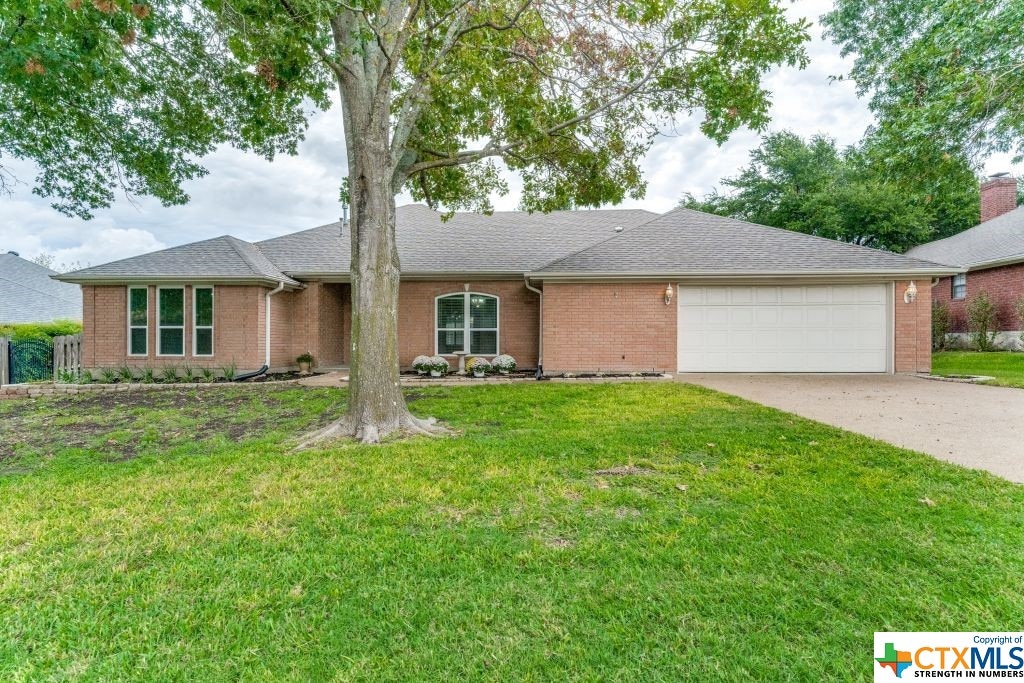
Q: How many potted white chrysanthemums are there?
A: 4